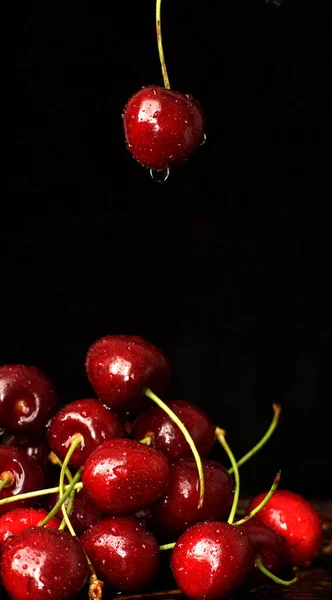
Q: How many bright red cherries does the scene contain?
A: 2